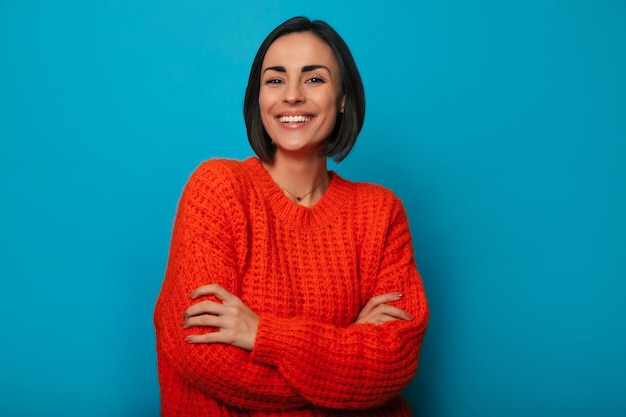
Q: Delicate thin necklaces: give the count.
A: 1